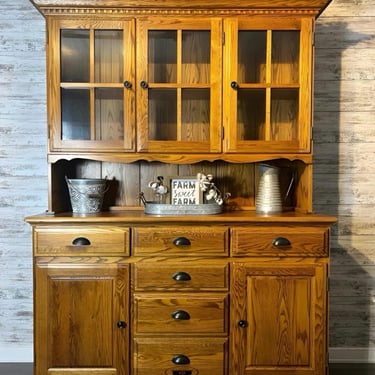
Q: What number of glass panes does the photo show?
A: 12